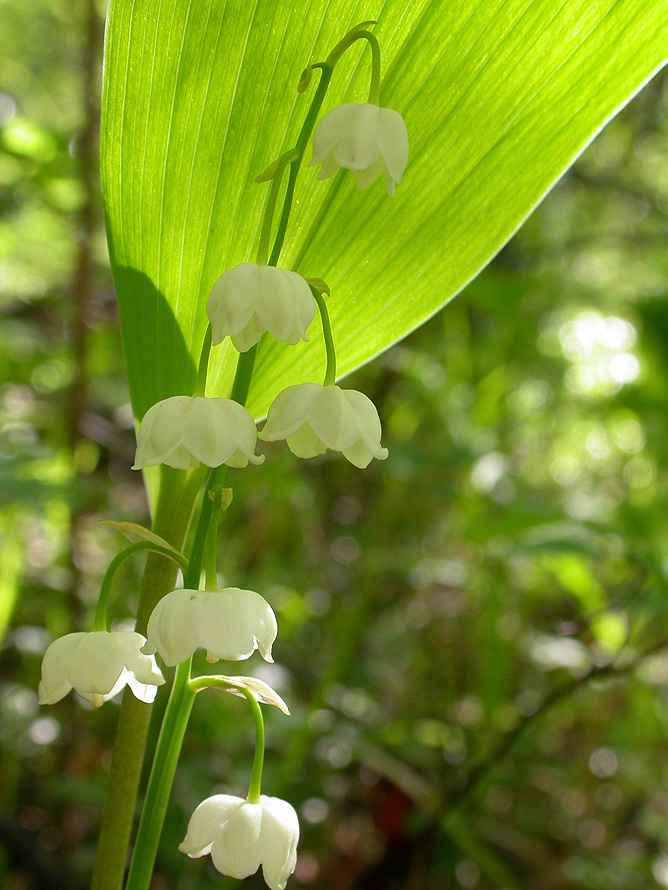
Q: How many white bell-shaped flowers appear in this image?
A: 7